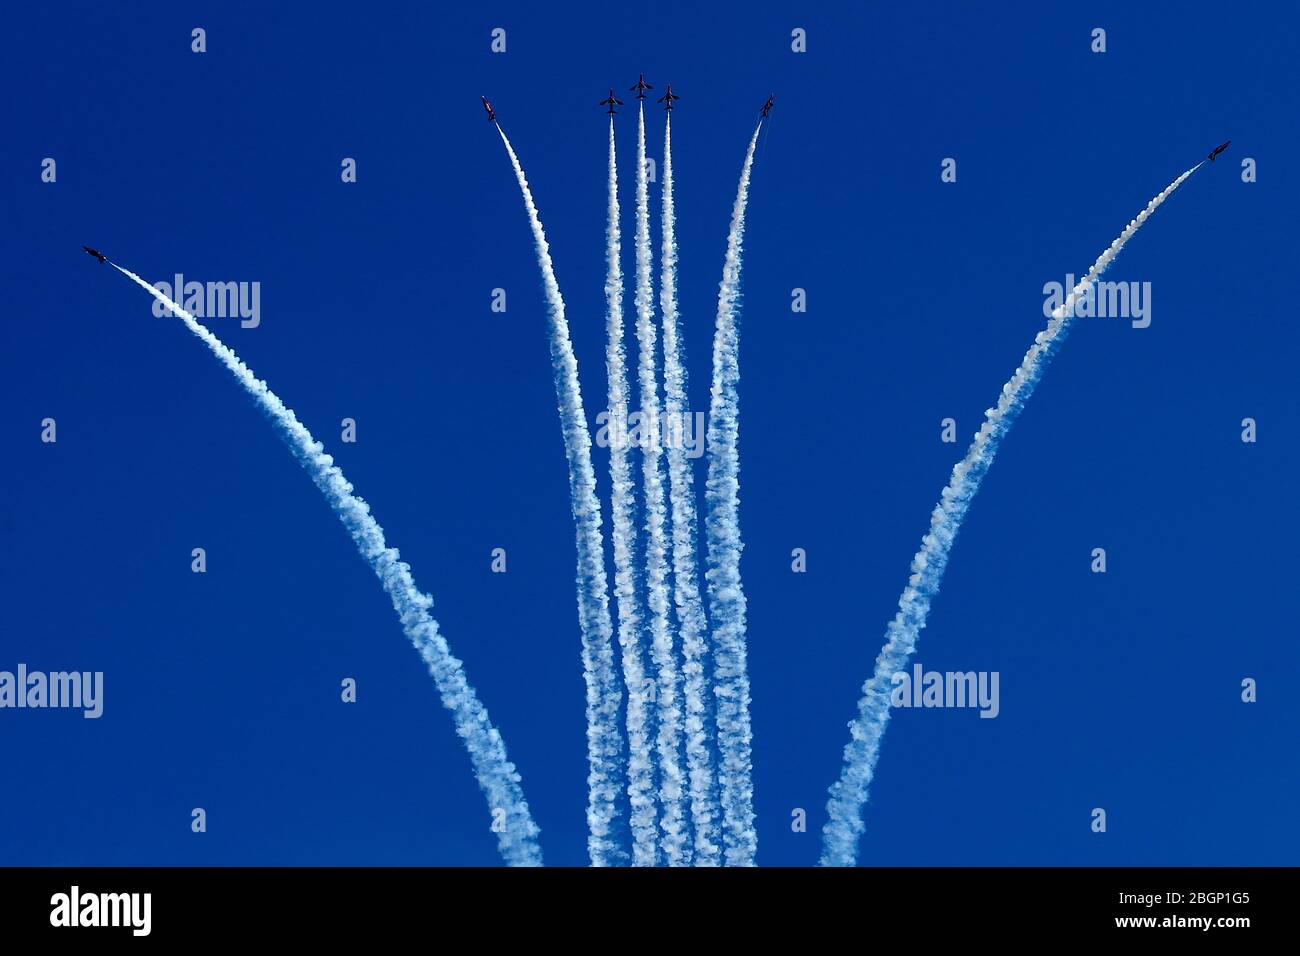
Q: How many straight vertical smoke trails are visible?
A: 3